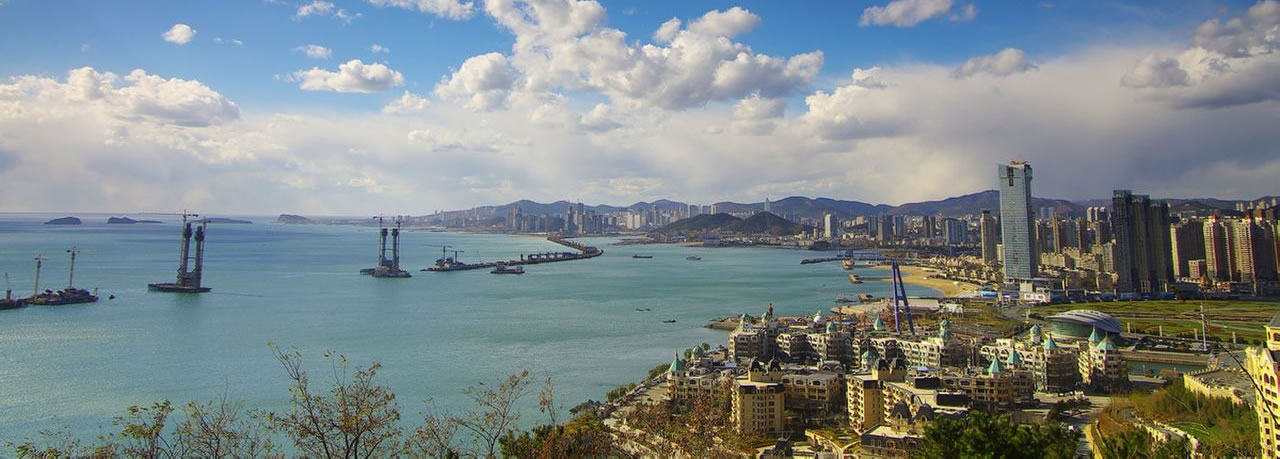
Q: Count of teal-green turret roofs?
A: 15